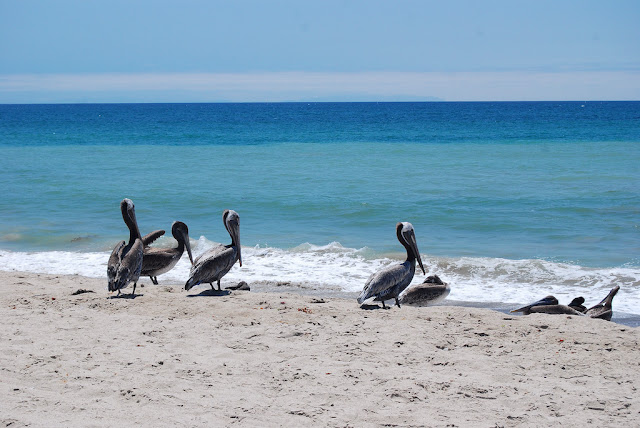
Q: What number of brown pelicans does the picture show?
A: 8